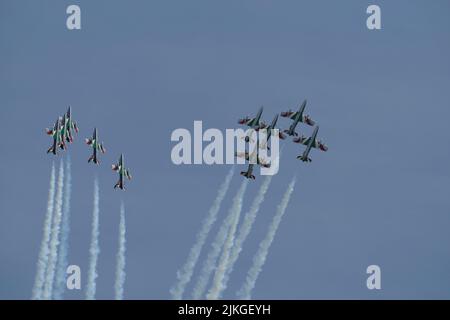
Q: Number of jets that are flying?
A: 10